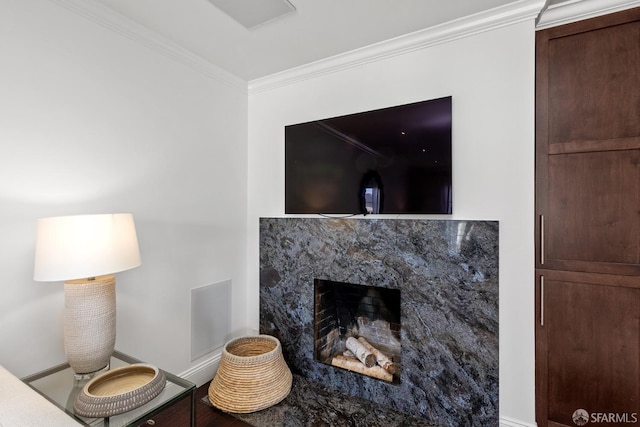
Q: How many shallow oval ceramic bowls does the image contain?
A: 1